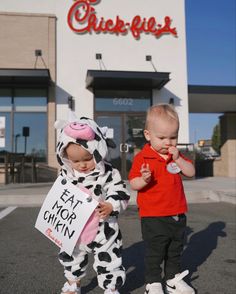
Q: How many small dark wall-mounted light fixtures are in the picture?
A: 2